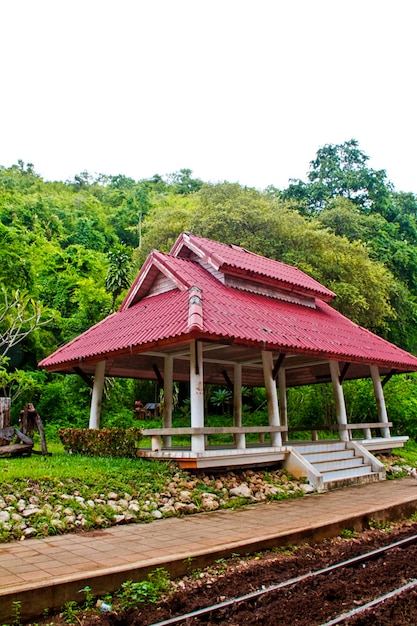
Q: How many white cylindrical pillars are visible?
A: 8